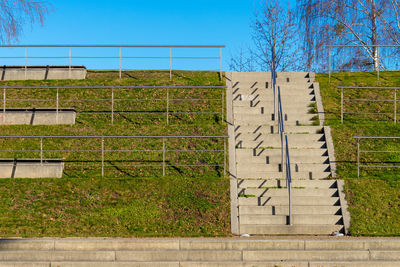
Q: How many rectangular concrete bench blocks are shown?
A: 3